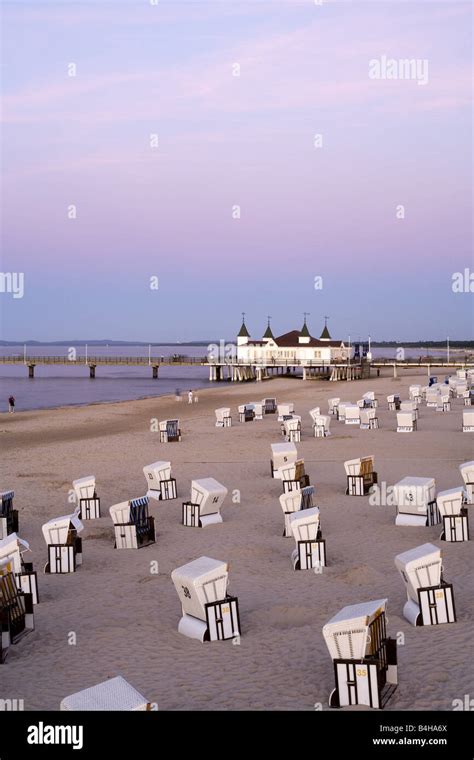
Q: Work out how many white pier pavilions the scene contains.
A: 1